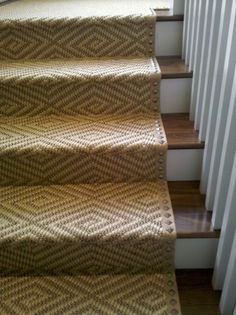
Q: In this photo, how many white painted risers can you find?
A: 4